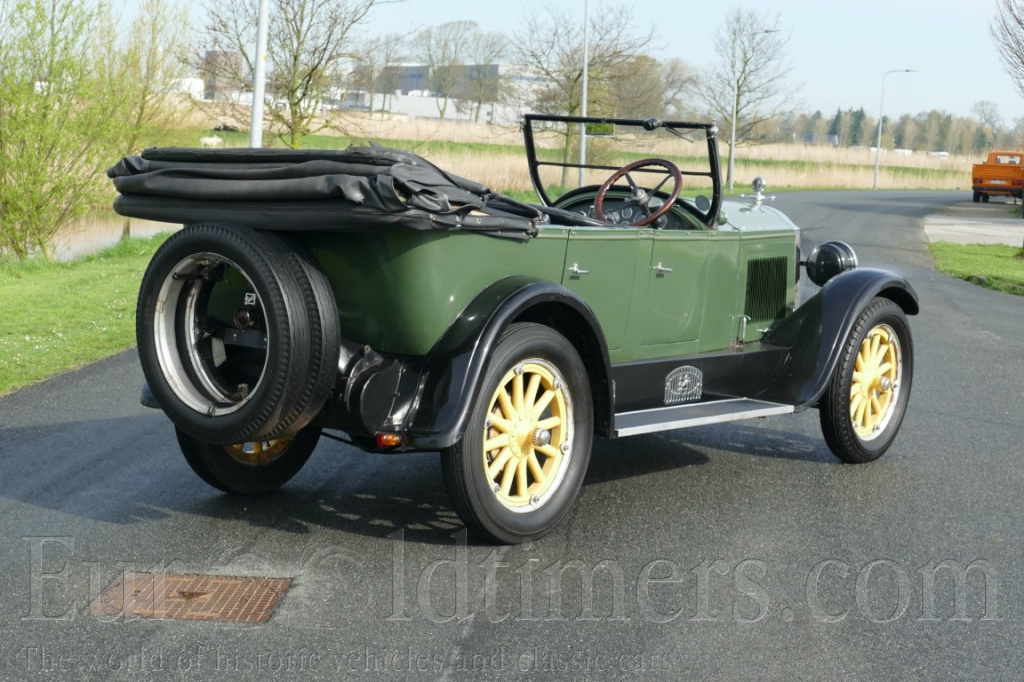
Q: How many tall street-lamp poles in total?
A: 4